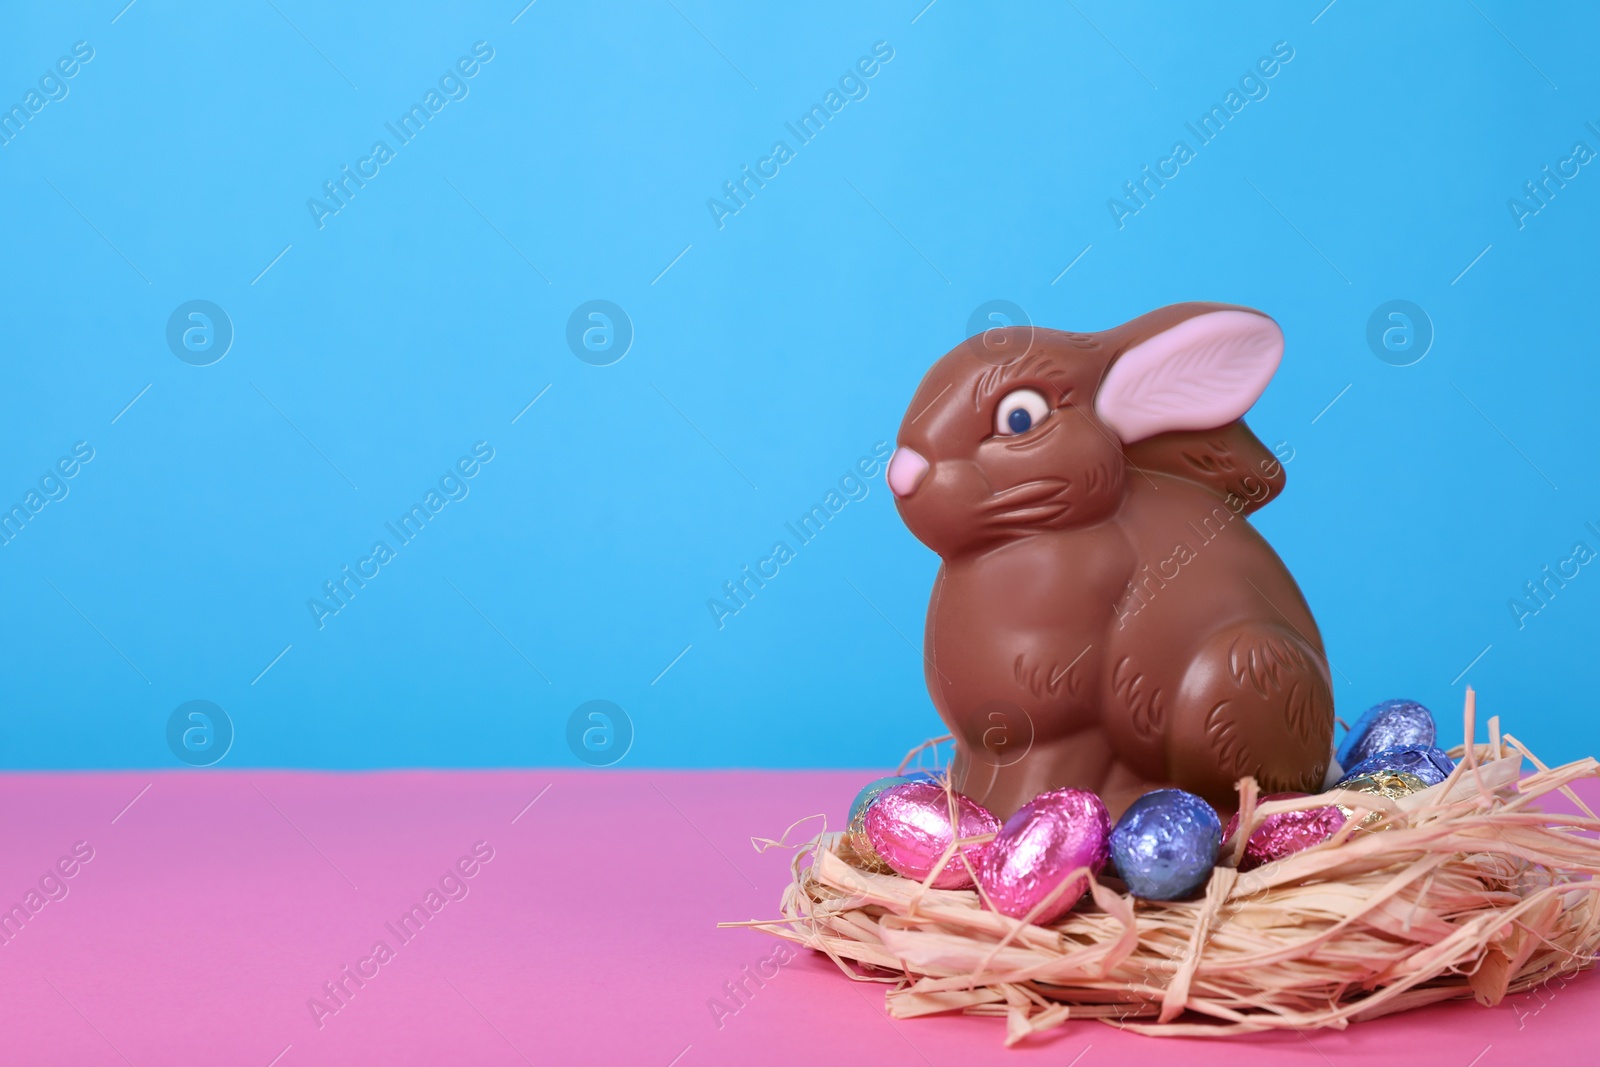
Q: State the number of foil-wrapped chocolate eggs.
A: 9